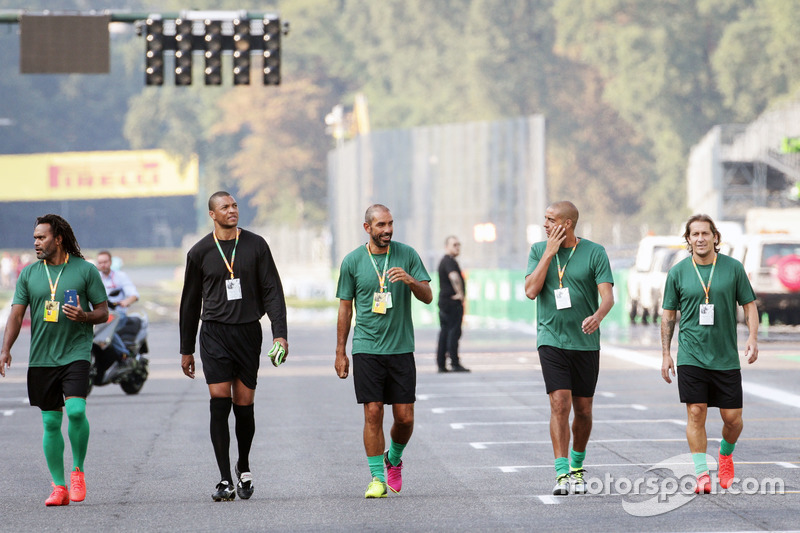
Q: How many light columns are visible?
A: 5